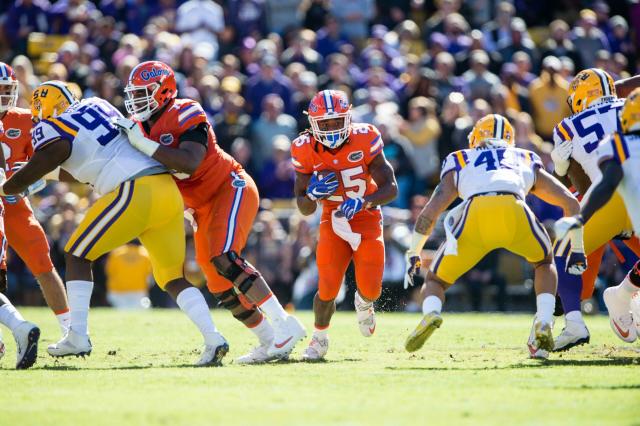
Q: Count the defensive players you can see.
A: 4